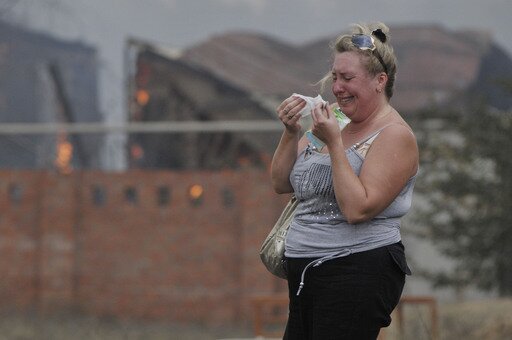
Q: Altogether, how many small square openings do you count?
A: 6